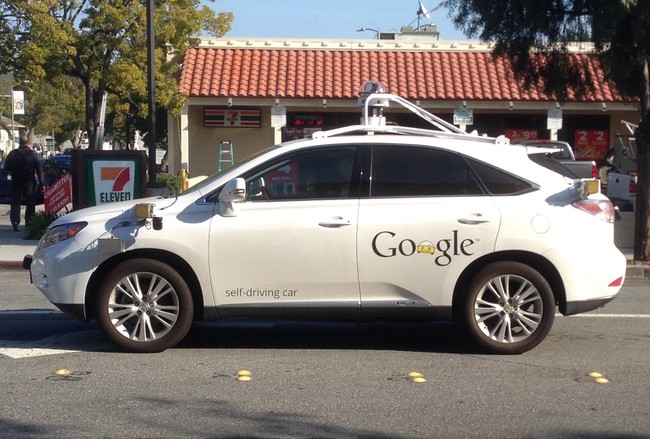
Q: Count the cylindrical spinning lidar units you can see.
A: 1